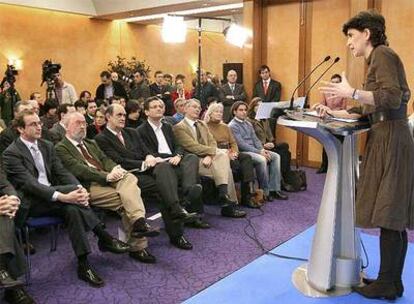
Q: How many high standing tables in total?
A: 1